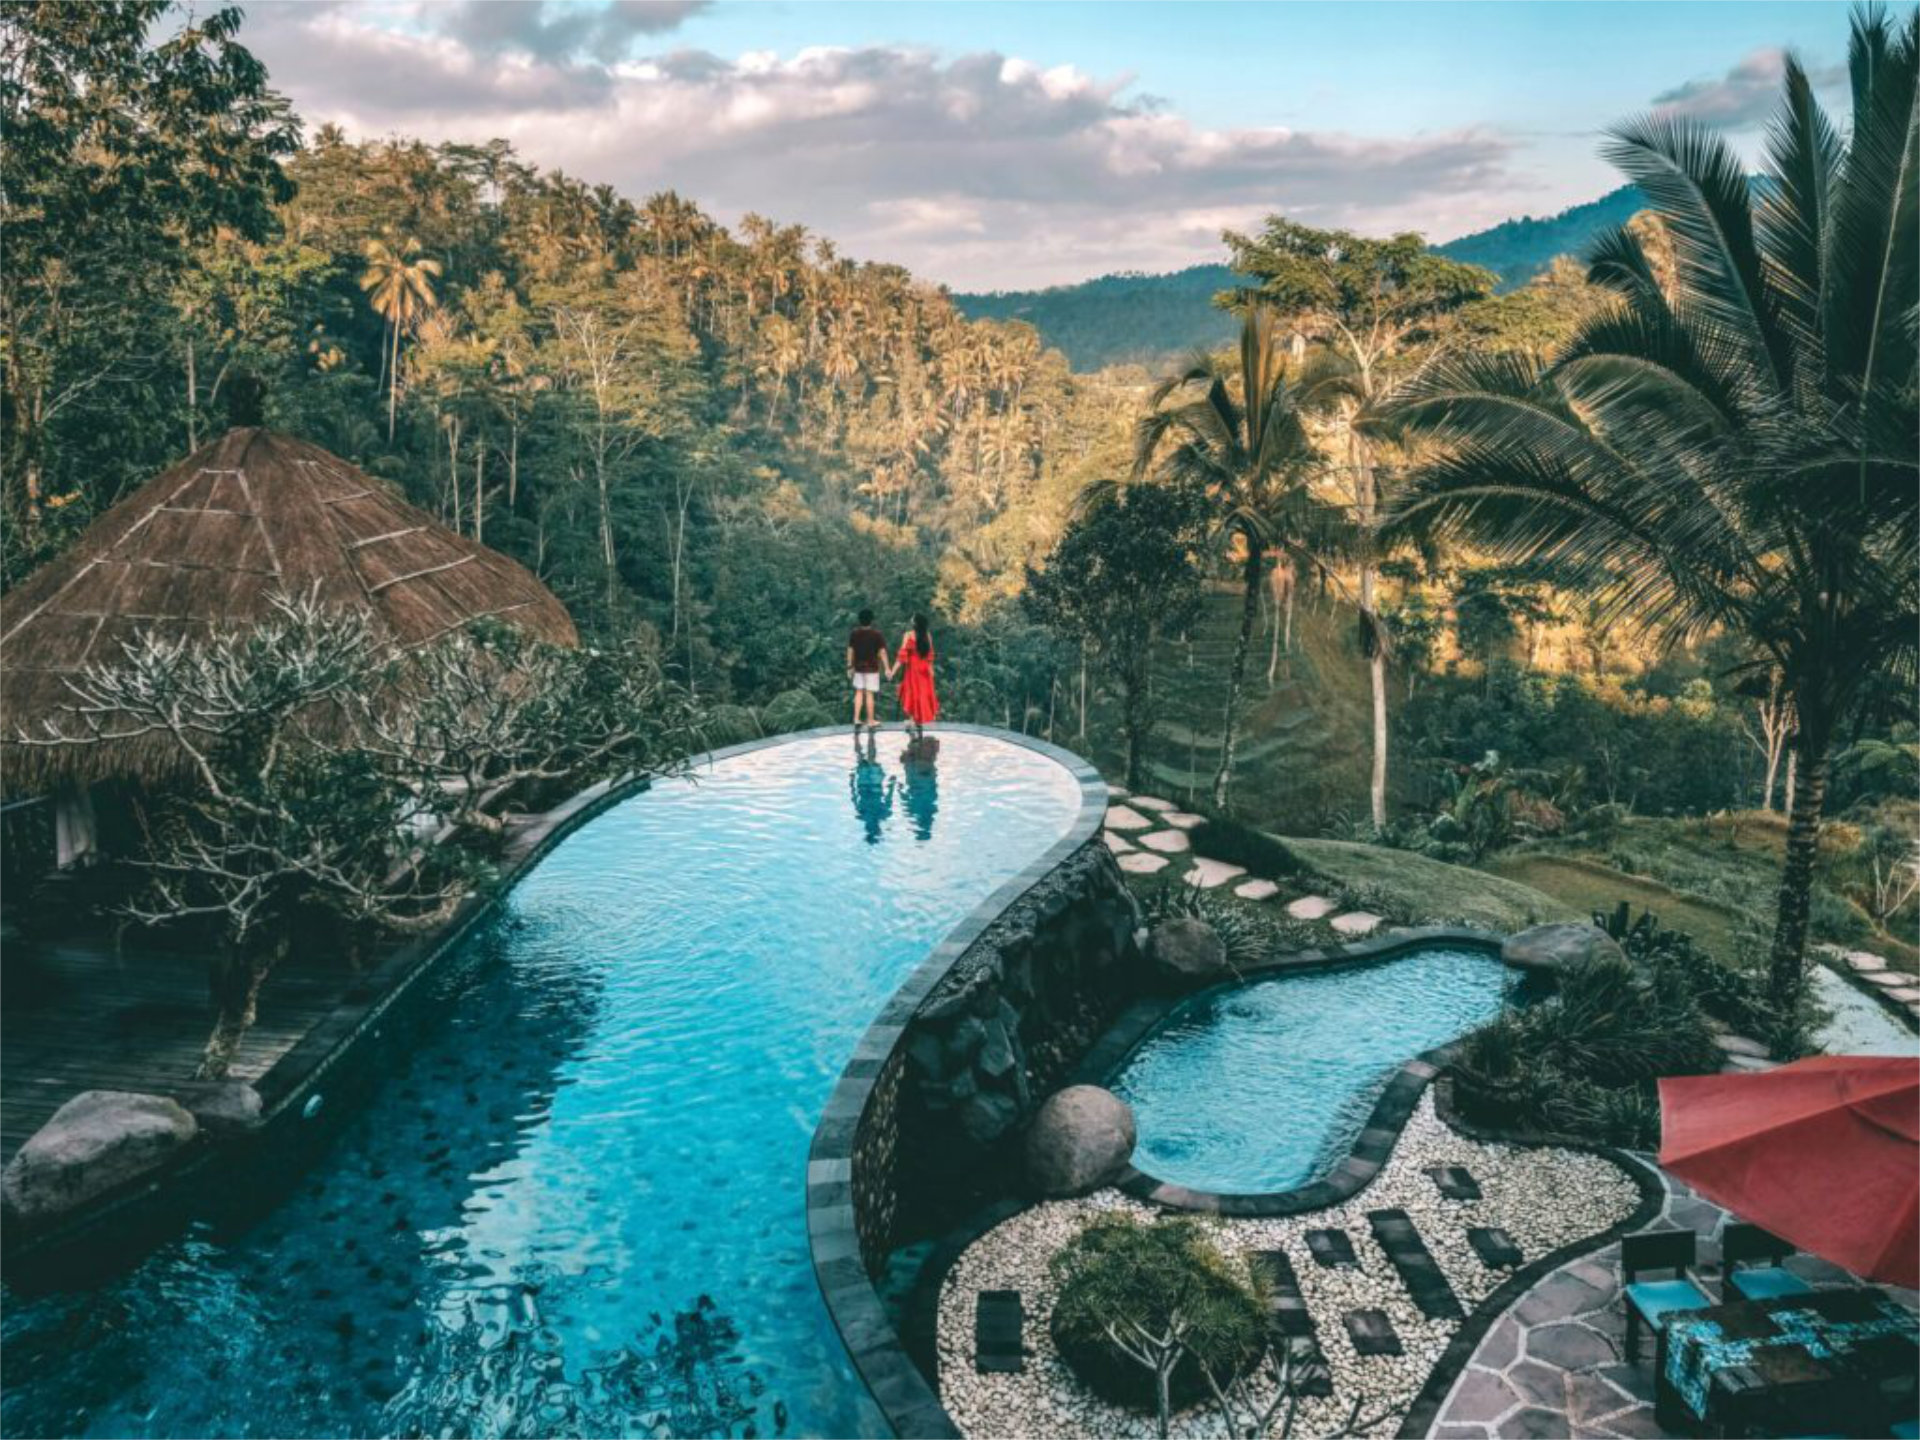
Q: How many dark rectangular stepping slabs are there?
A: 7